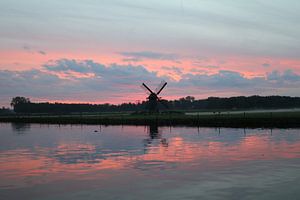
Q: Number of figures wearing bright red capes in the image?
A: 0